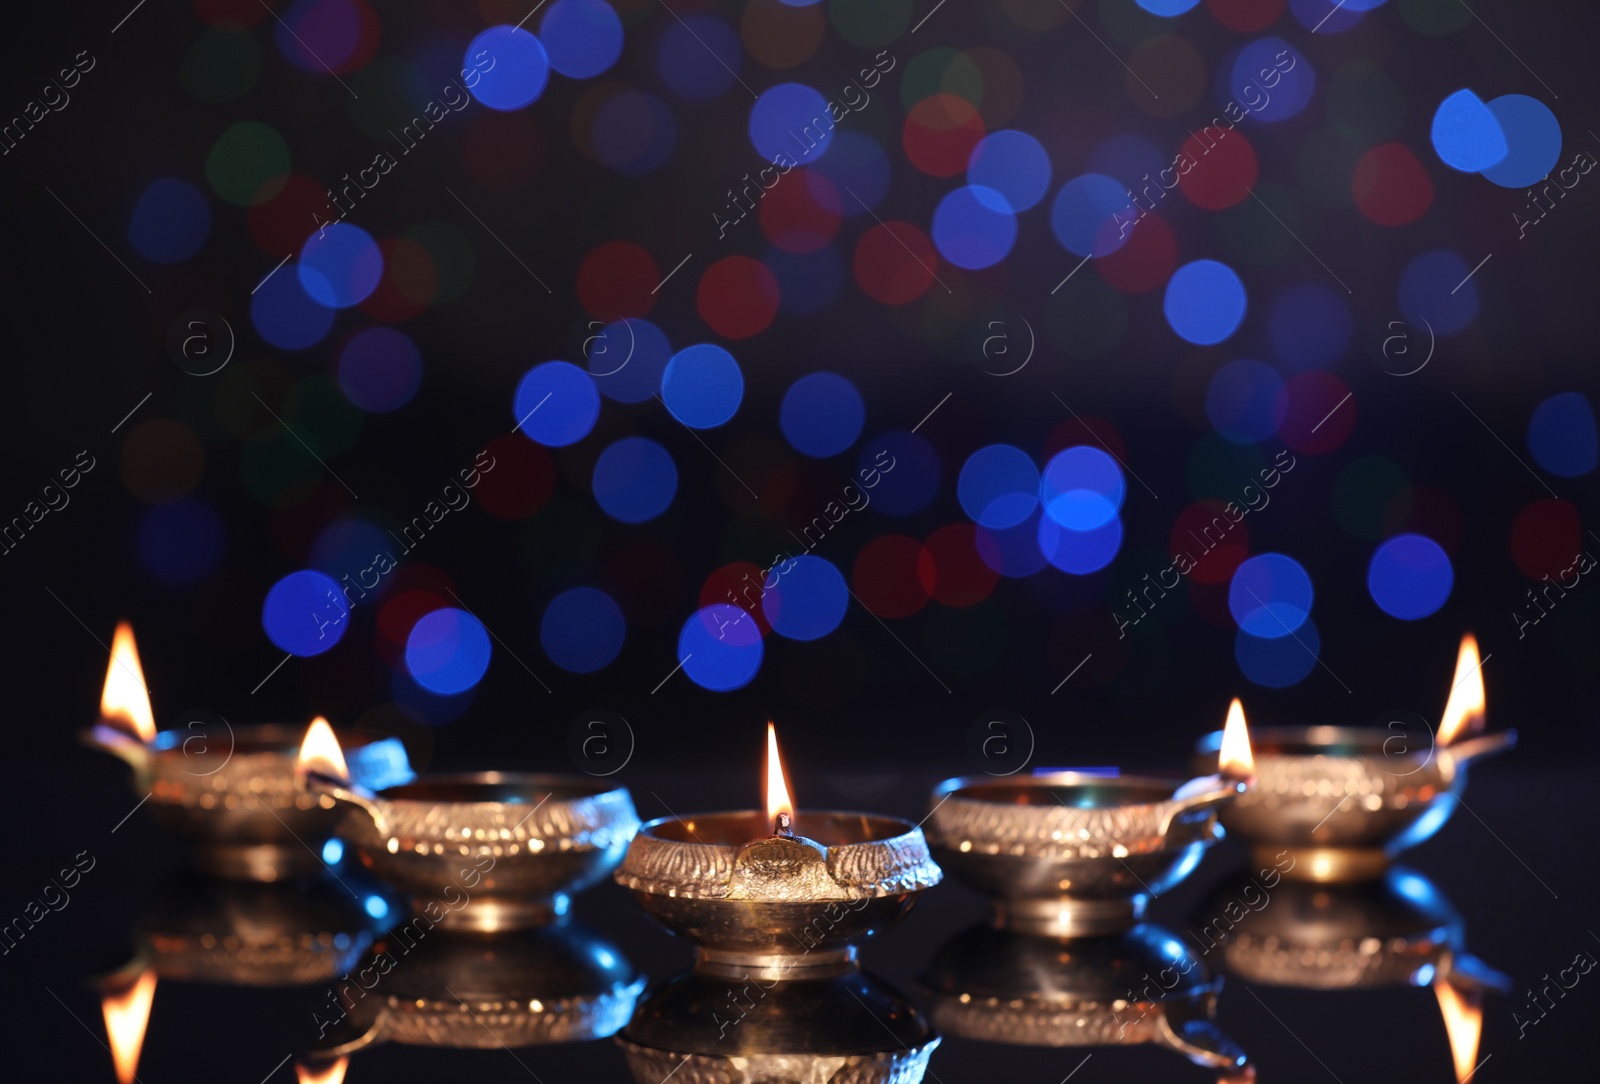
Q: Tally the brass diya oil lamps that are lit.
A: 5